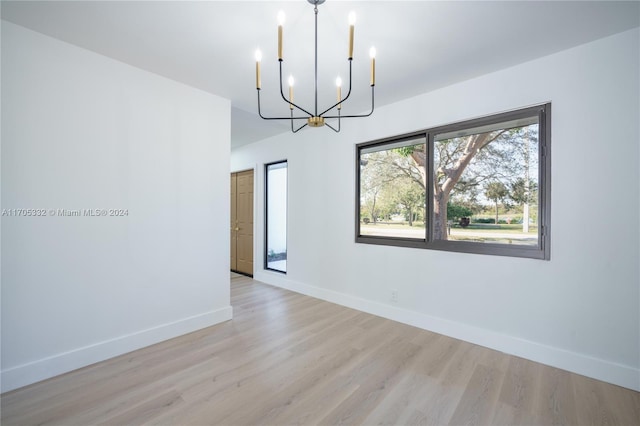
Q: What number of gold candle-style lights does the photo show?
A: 6